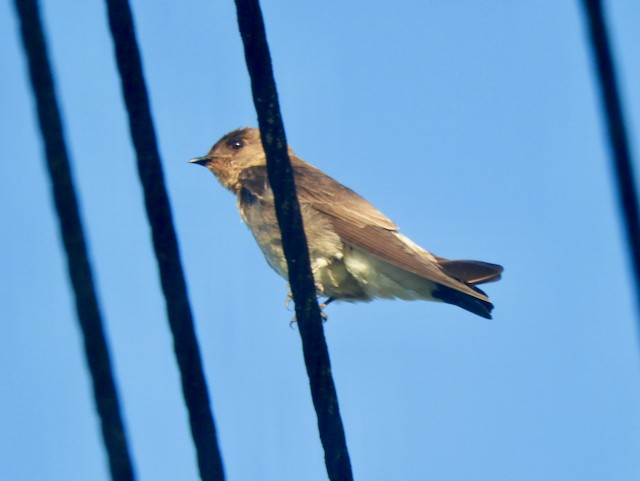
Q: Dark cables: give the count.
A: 4